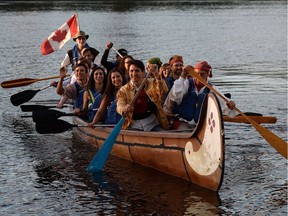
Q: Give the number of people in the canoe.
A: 13